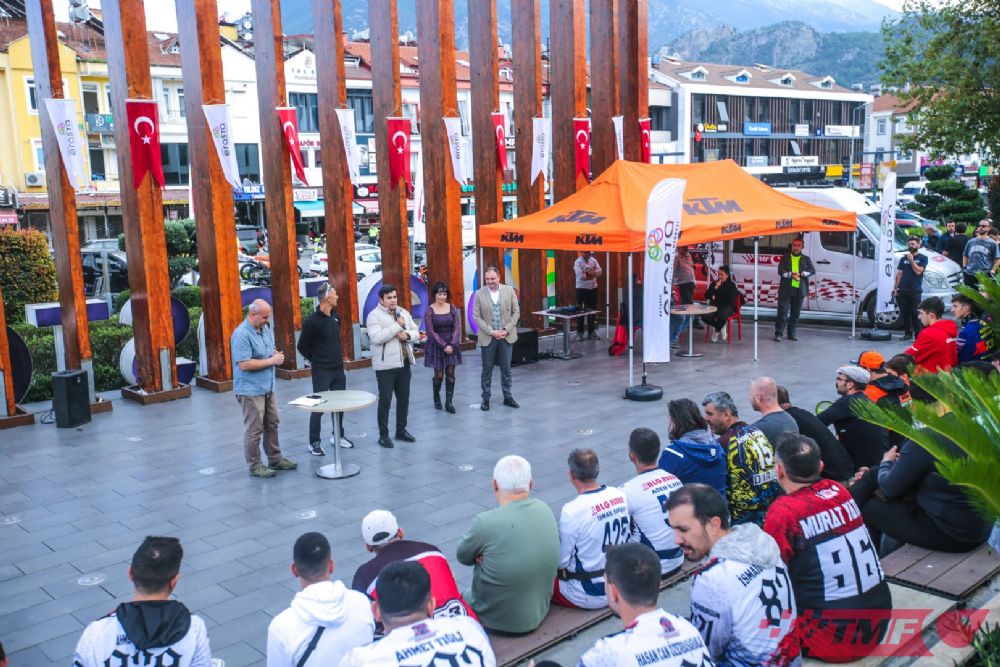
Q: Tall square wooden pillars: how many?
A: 13